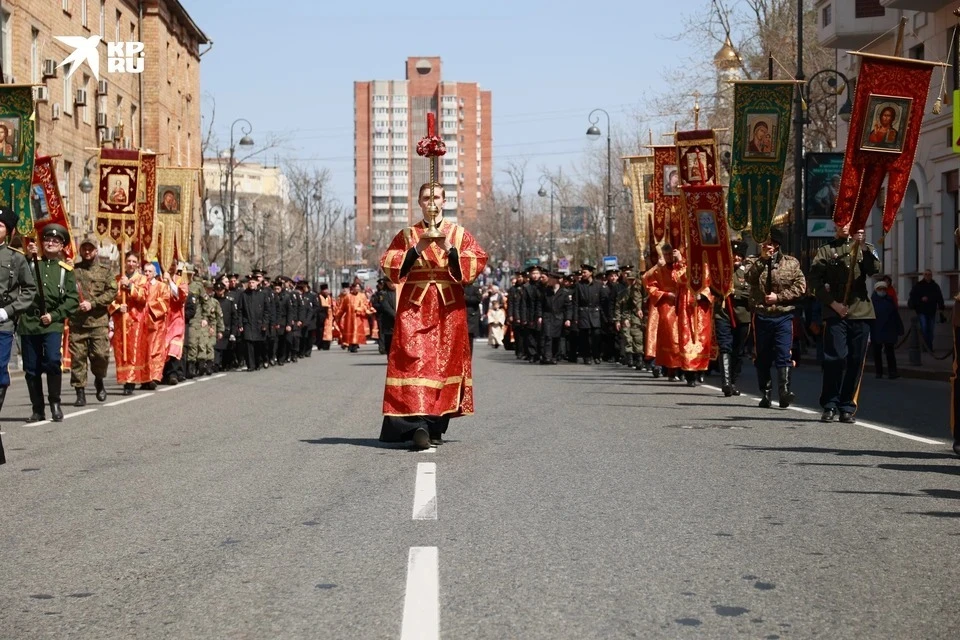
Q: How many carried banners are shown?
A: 11